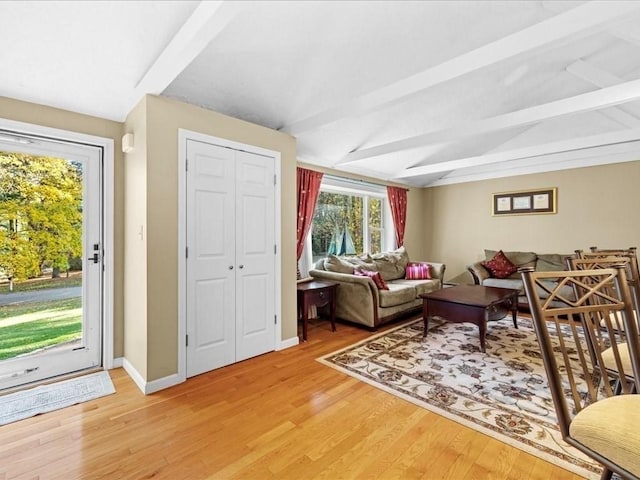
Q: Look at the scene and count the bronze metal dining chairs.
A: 4